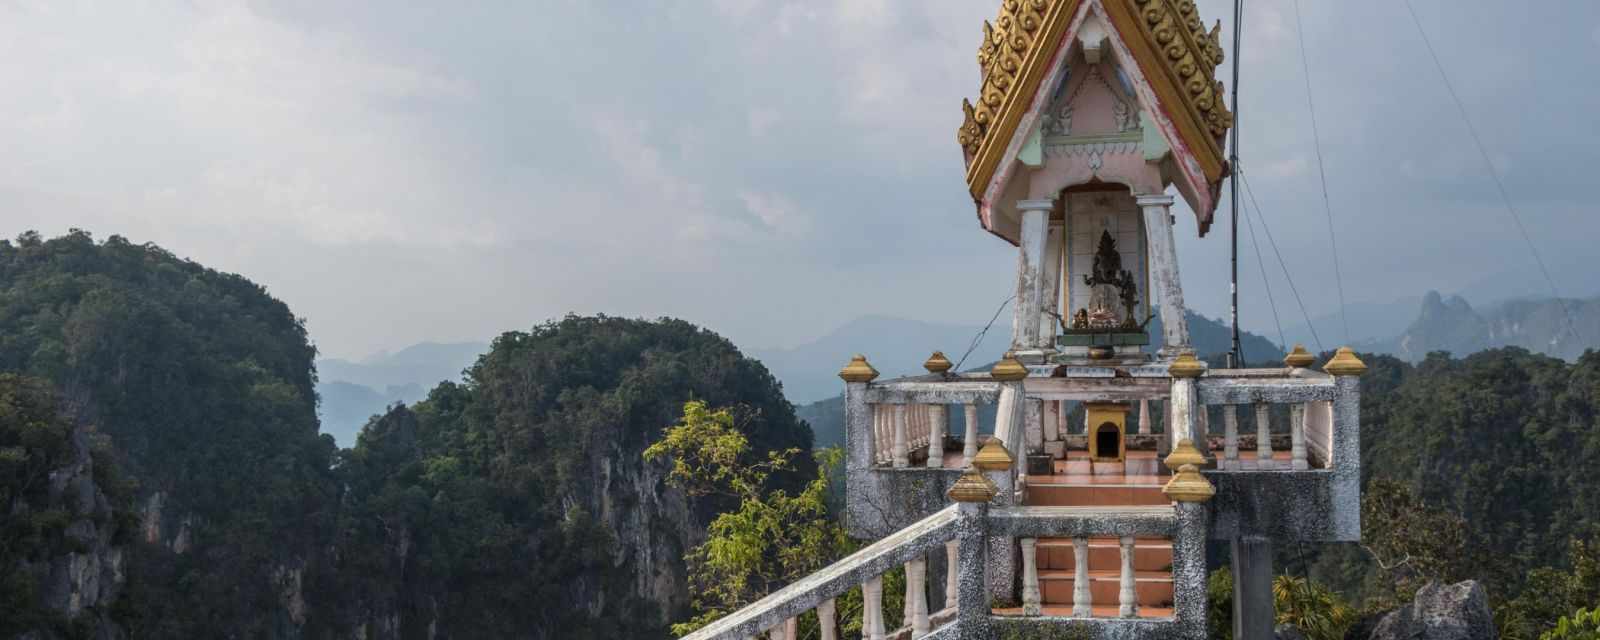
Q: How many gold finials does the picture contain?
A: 10